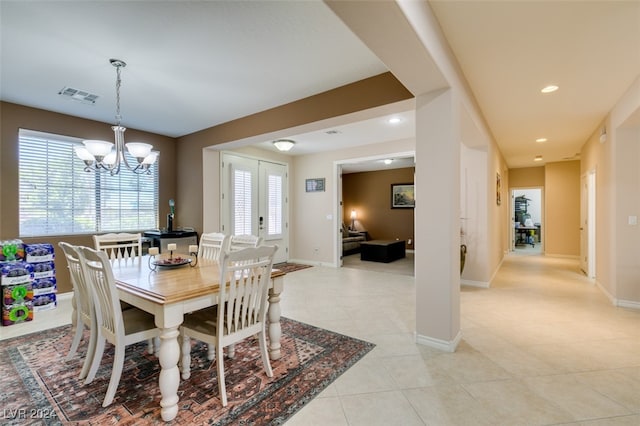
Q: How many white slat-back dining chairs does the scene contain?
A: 6